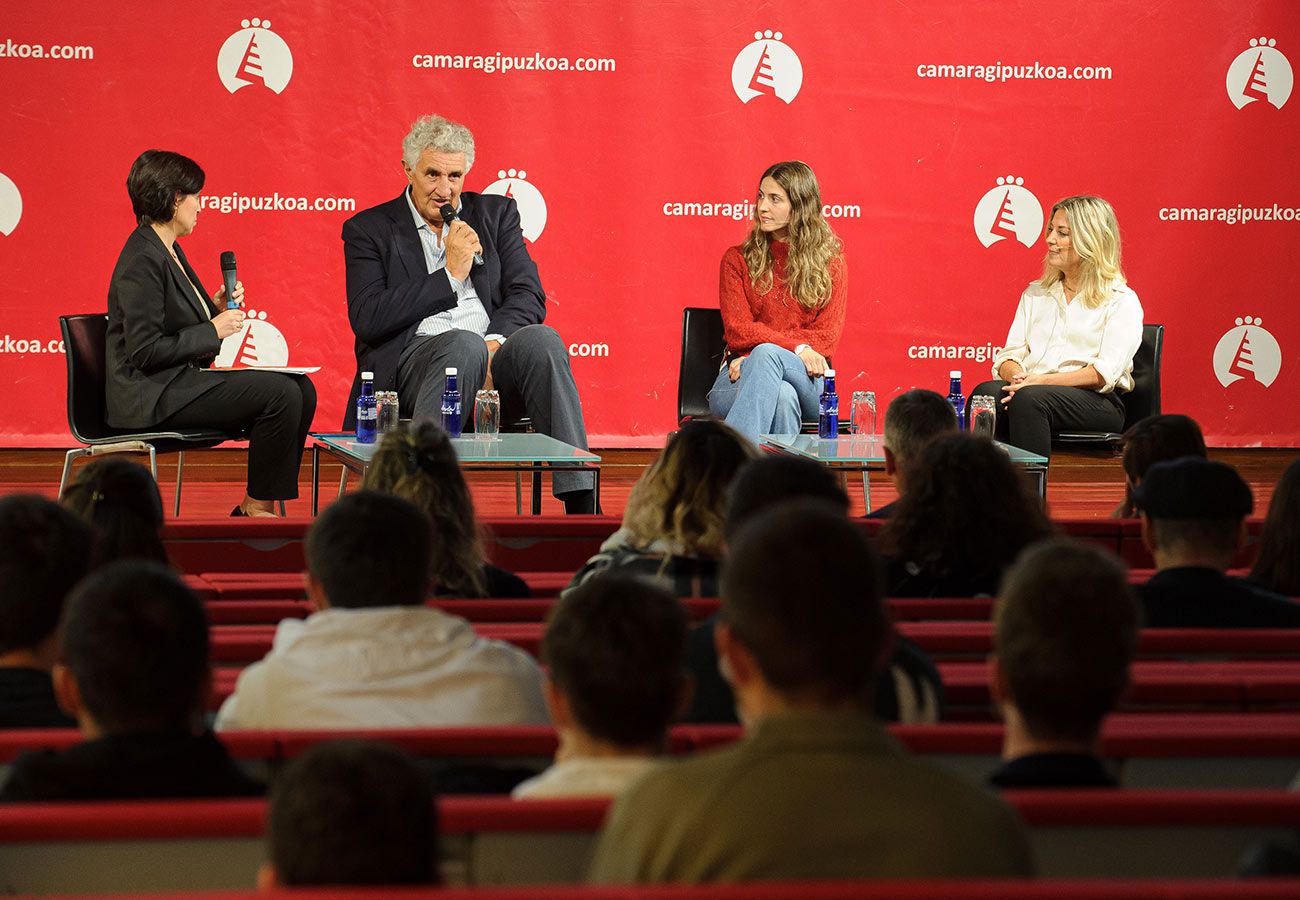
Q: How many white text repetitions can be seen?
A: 9